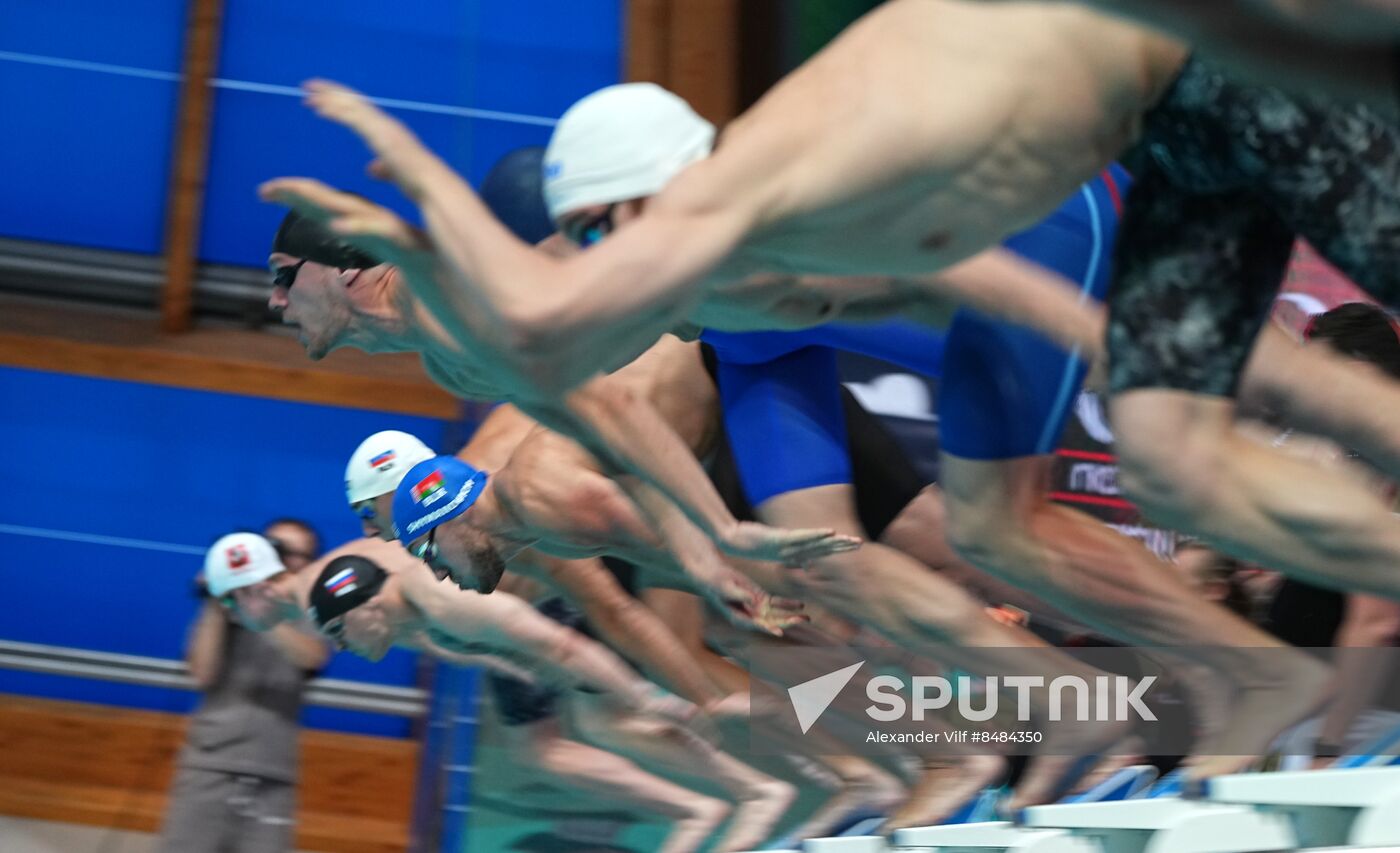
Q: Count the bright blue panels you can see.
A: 3